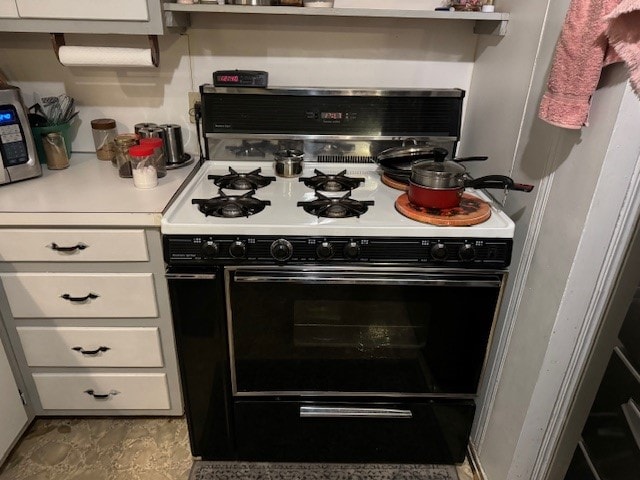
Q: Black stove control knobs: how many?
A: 7